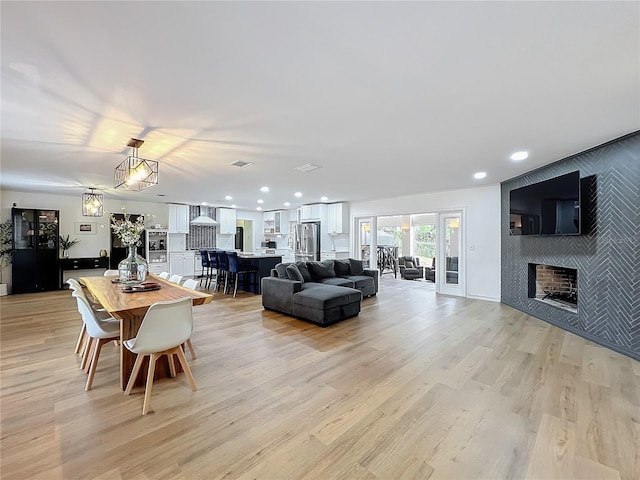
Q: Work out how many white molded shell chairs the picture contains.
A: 8